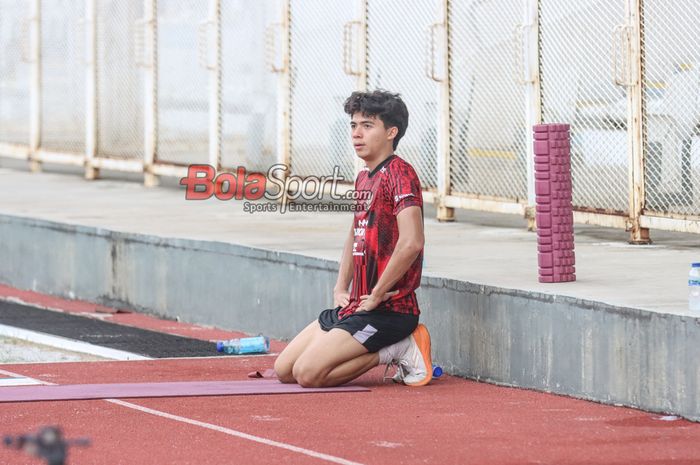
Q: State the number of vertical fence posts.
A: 9